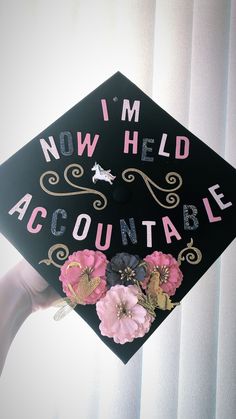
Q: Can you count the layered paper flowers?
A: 4